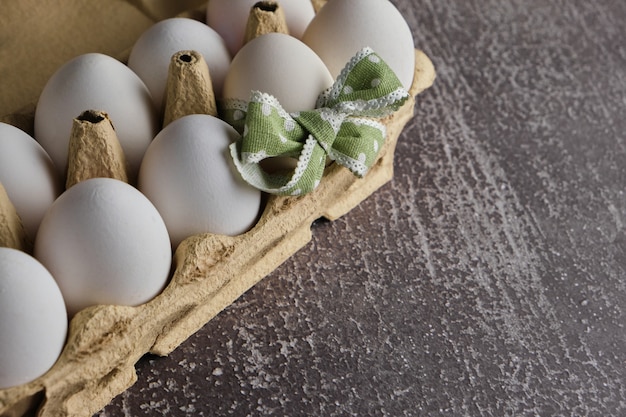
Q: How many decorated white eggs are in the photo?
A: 1